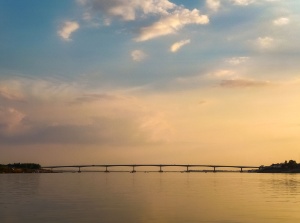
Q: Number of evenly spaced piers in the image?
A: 7